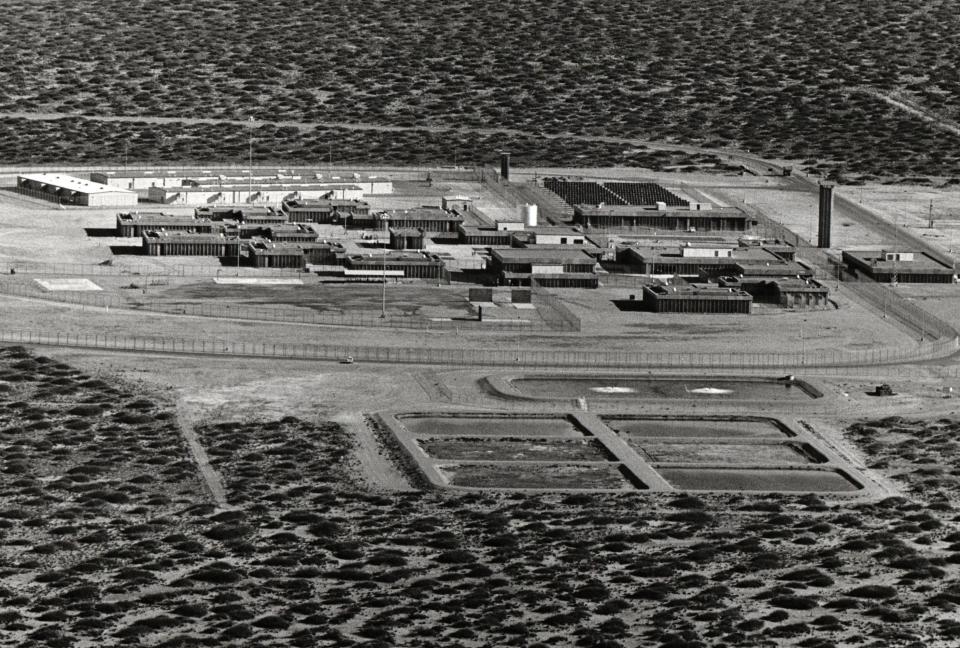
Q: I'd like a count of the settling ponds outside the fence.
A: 7